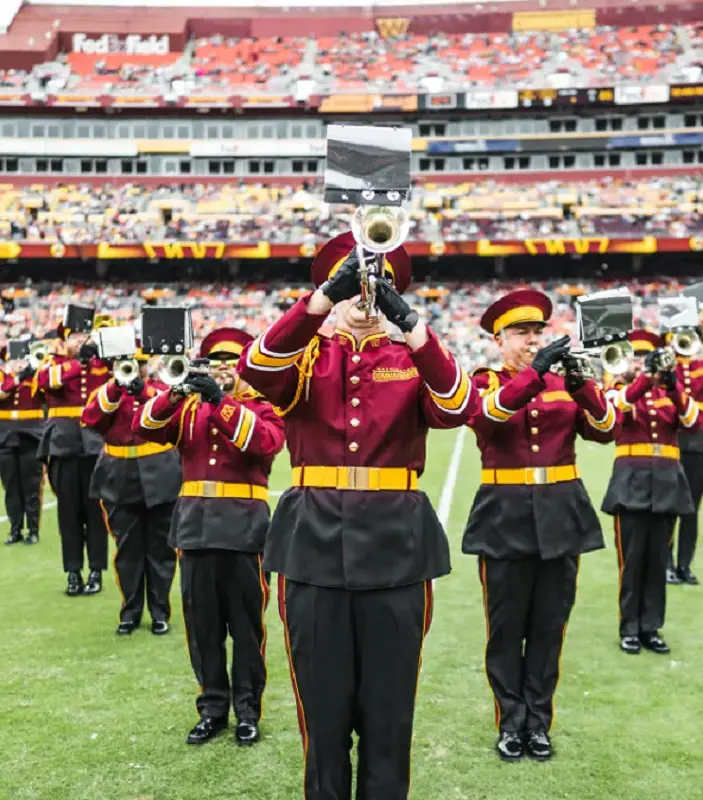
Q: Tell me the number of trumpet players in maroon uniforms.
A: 8